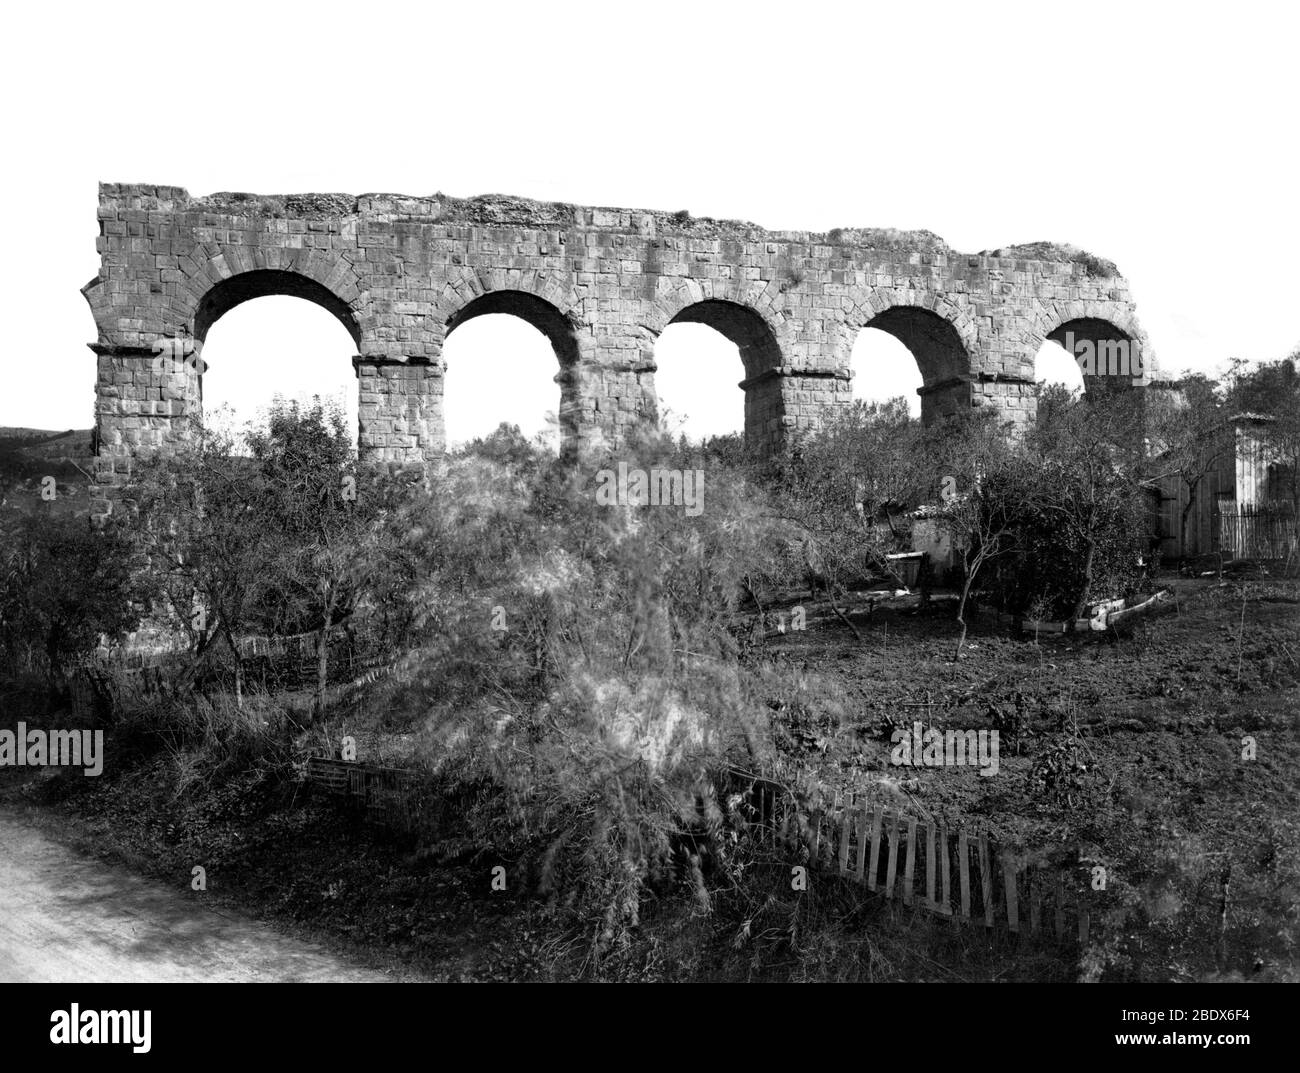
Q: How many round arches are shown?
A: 5